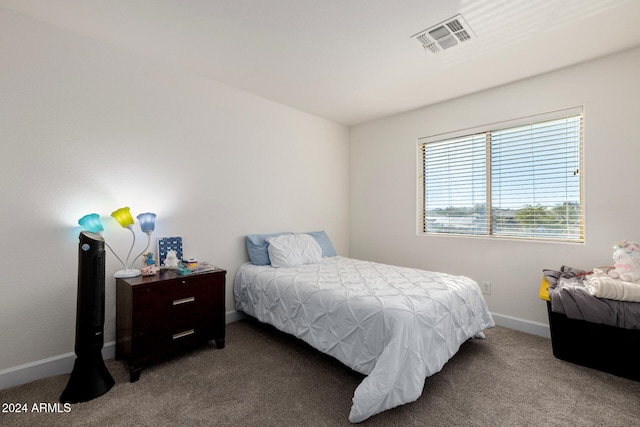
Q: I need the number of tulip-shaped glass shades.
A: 3